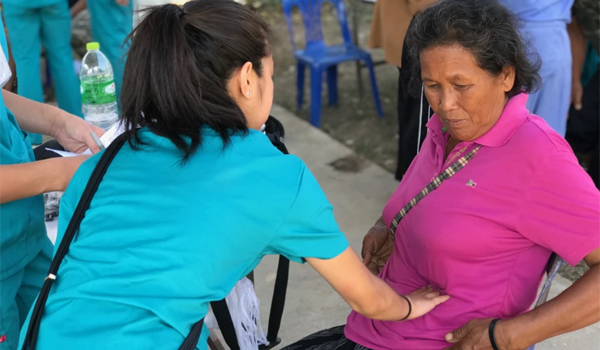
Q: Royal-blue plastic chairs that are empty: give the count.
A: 1